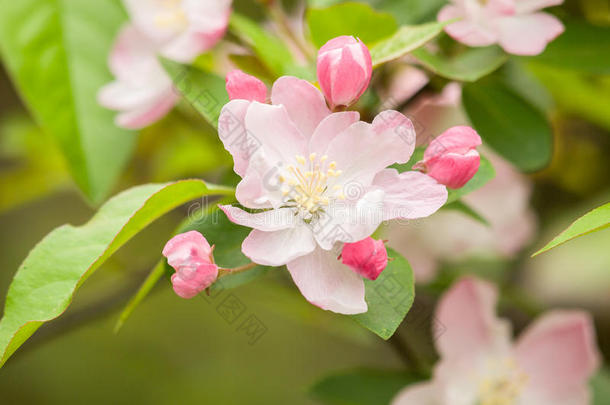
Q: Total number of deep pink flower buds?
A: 5